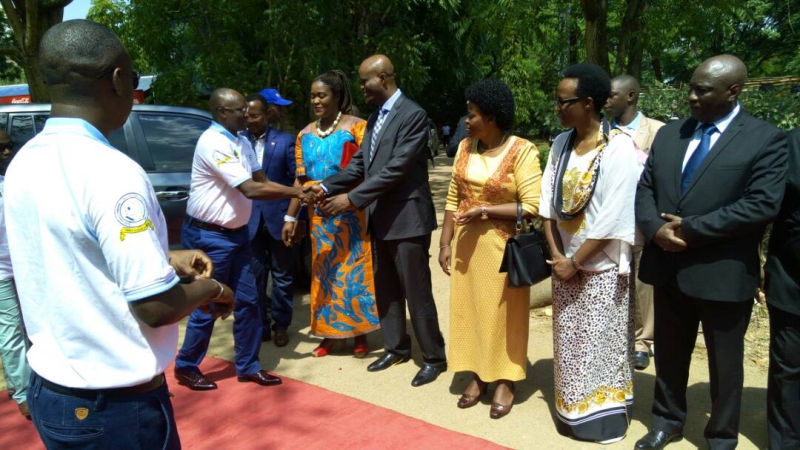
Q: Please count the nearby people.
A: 12